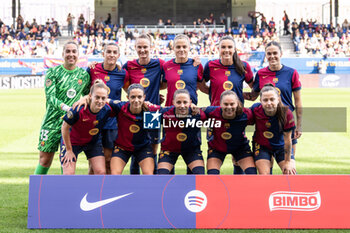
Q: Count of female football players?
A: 11